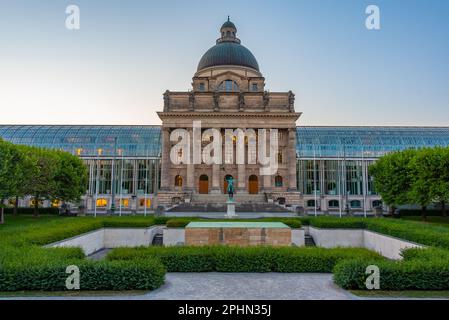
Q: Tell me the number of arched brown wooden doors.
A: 3